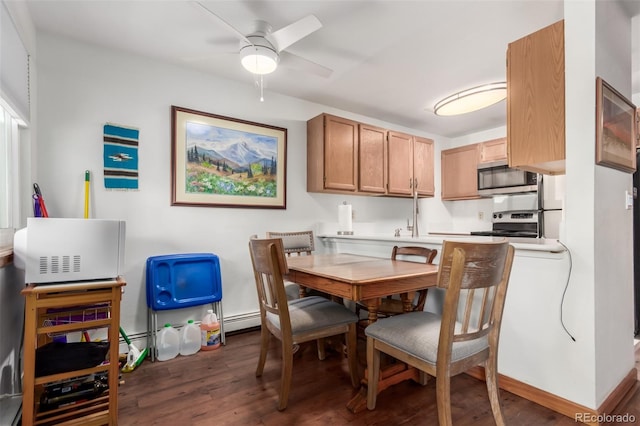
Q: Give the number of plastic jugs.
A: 3